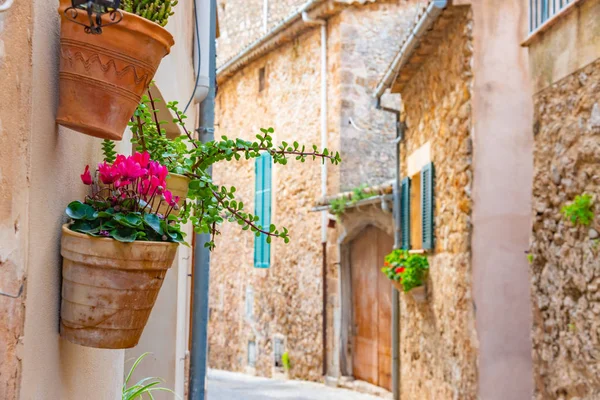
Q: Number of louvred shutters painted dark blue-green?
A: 2